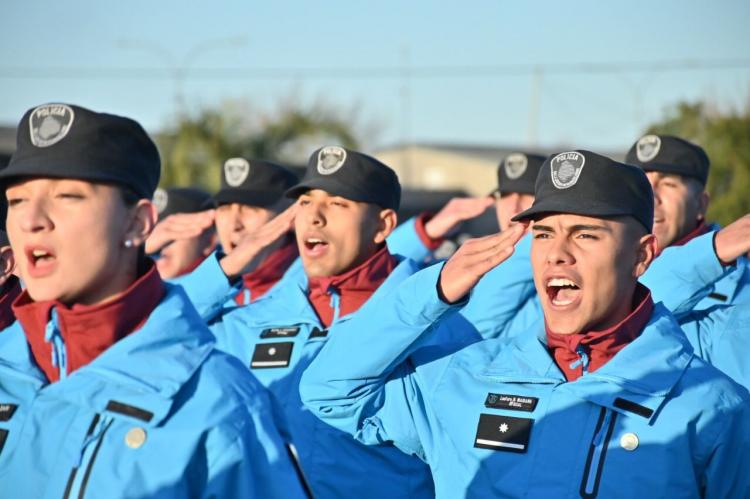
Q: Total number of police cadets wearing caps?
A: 7